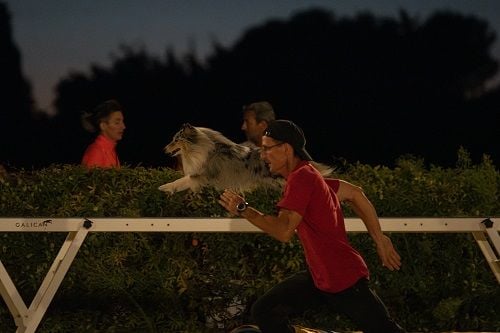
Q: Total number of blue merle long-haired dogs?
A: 1